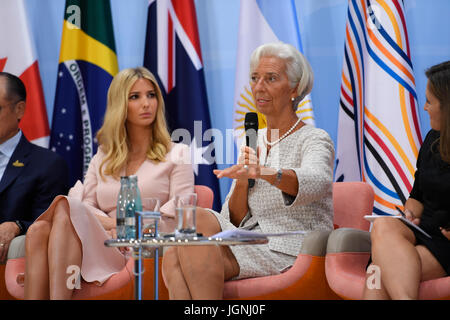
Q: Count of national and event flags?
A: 5